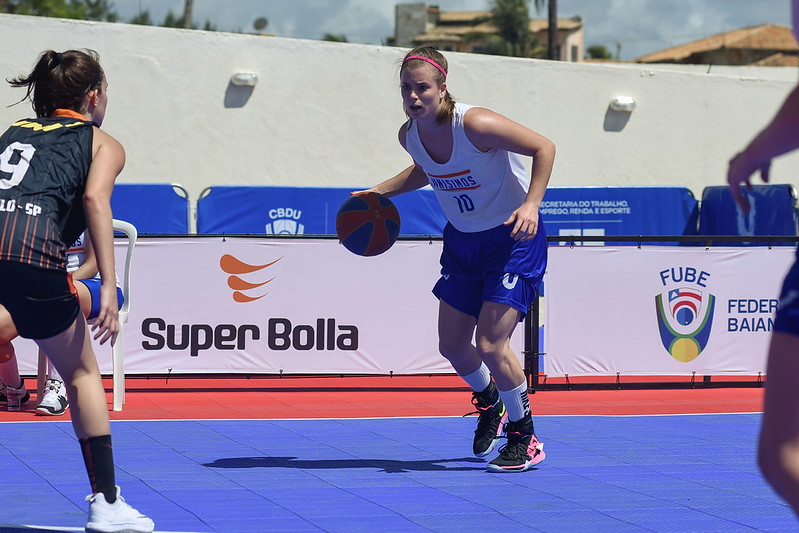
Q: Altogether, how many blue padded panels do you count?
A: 4